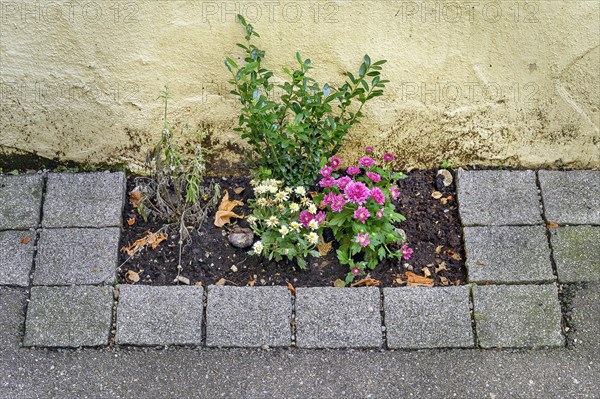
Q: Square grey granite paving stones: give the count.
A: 14